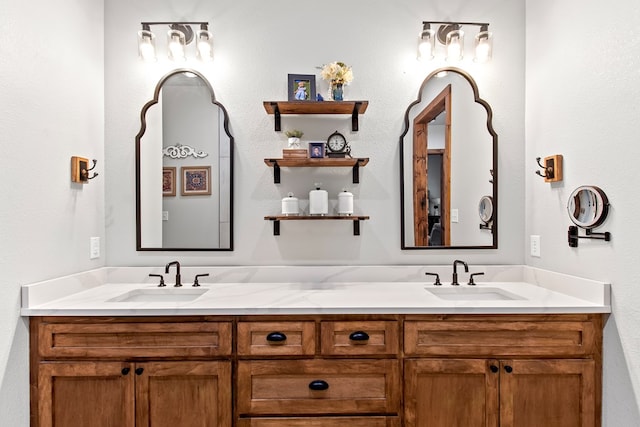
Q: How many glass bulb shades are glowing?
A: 6